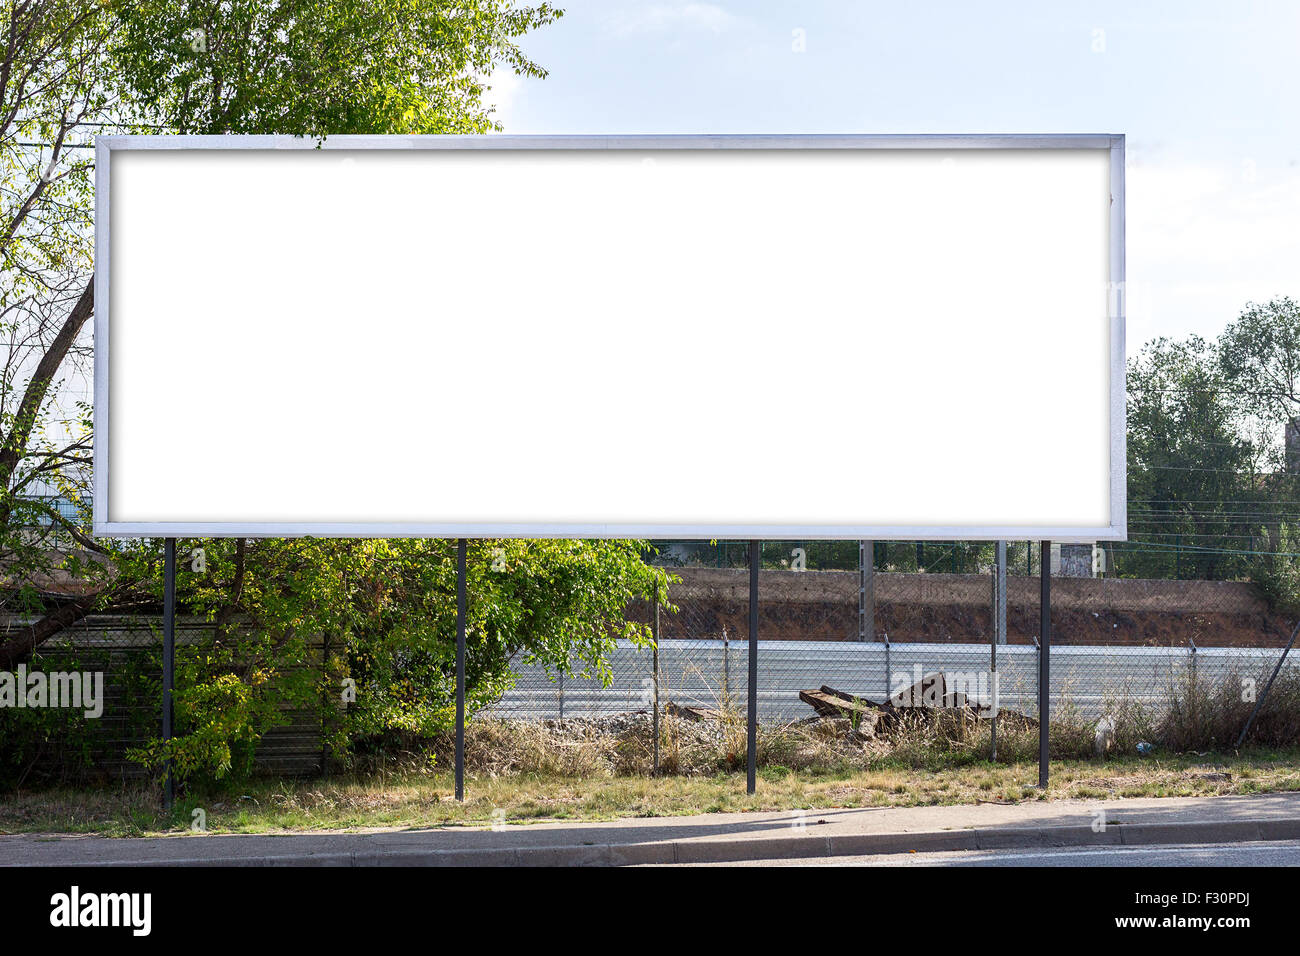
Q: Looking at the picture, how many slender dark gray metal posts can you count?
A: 4